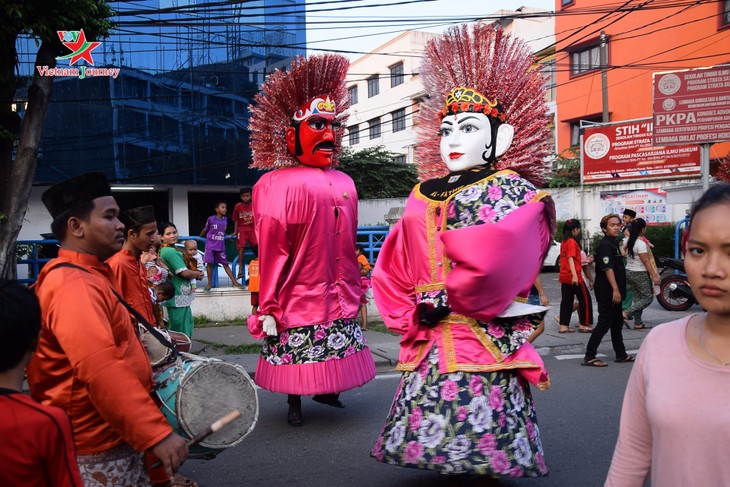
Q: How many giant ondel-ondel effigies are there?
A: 2